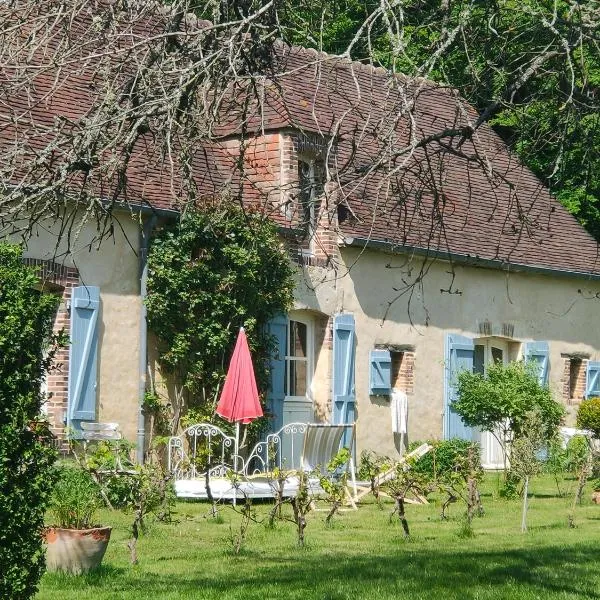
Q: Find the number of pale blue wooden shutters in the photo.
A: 7